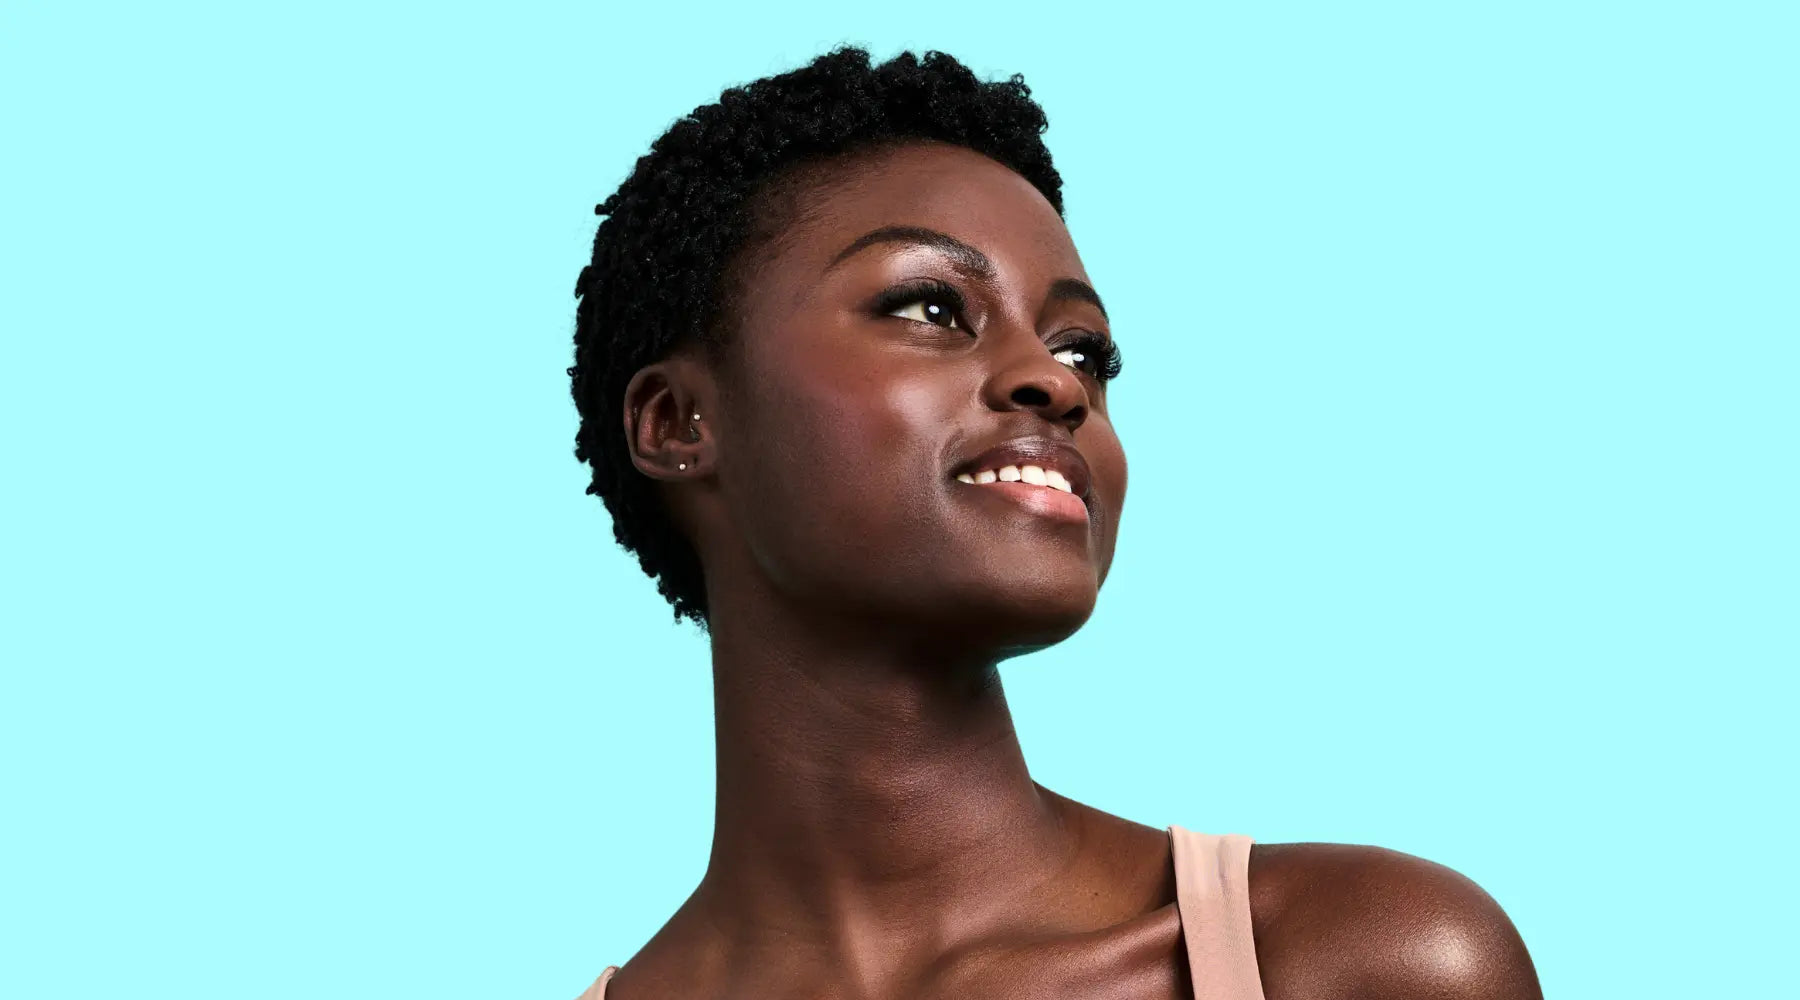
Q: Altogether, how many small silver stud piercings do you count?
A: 2